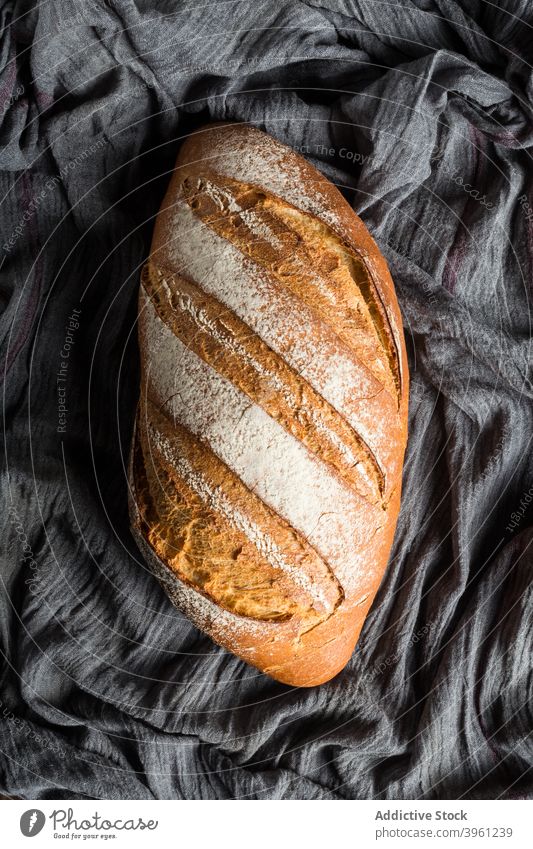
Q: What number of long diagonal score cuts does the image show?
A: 3